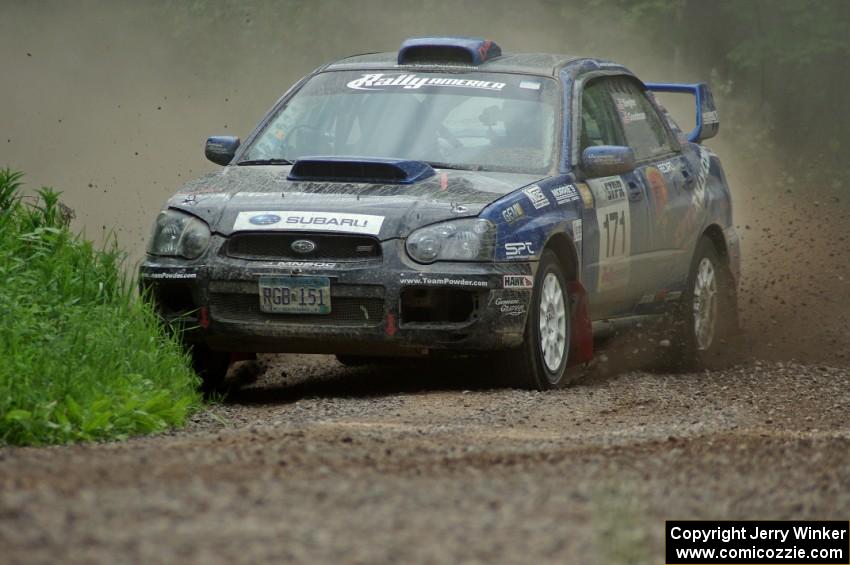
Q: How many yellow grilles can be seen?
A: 0